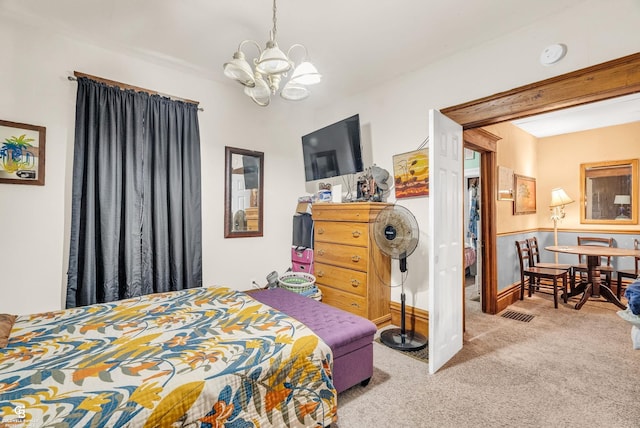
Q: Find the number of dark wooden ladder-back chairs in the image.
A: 4